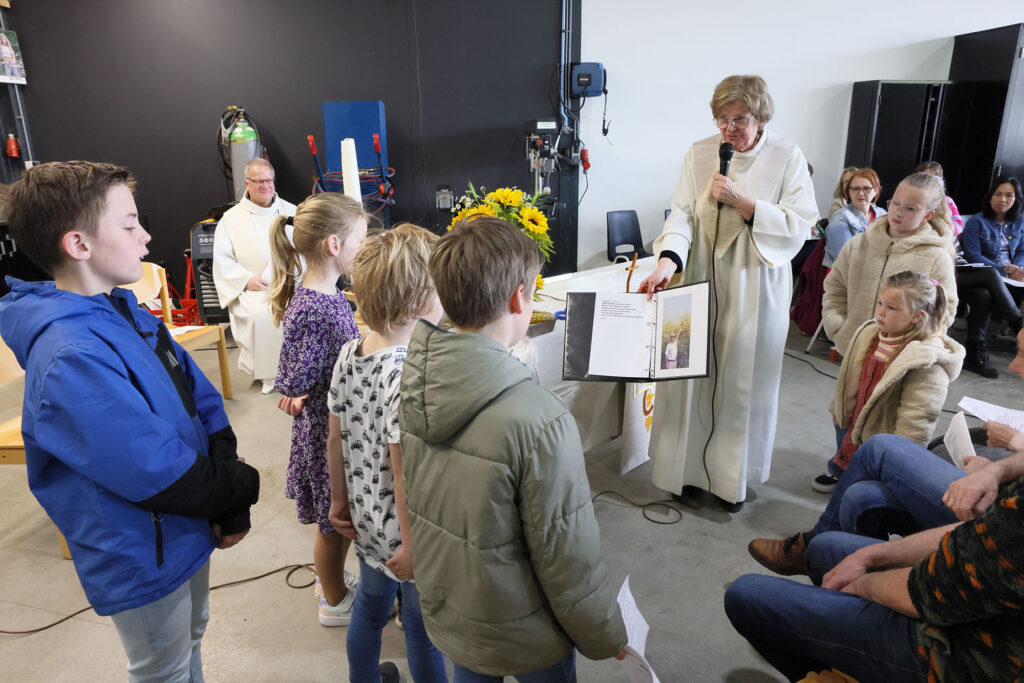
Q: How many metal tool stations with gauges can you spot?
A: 1